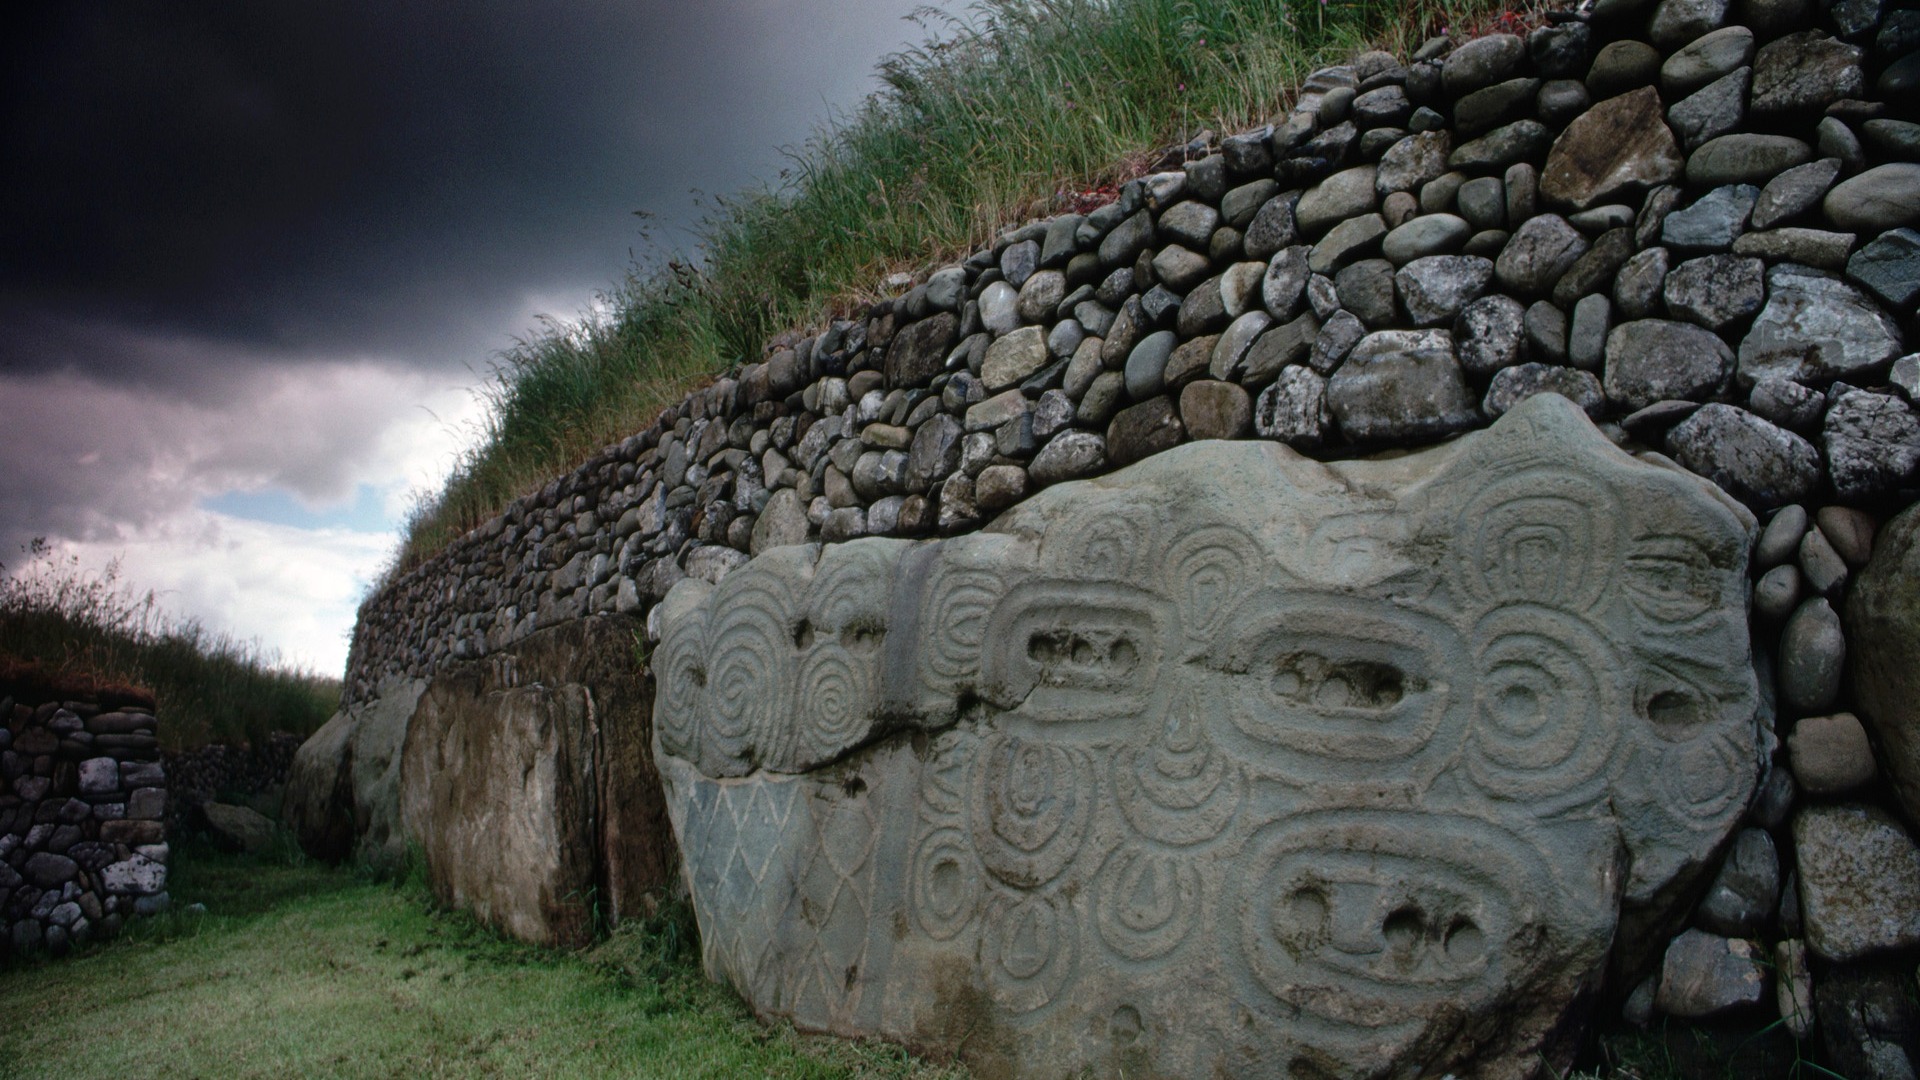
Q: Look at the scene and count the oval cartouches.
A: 3